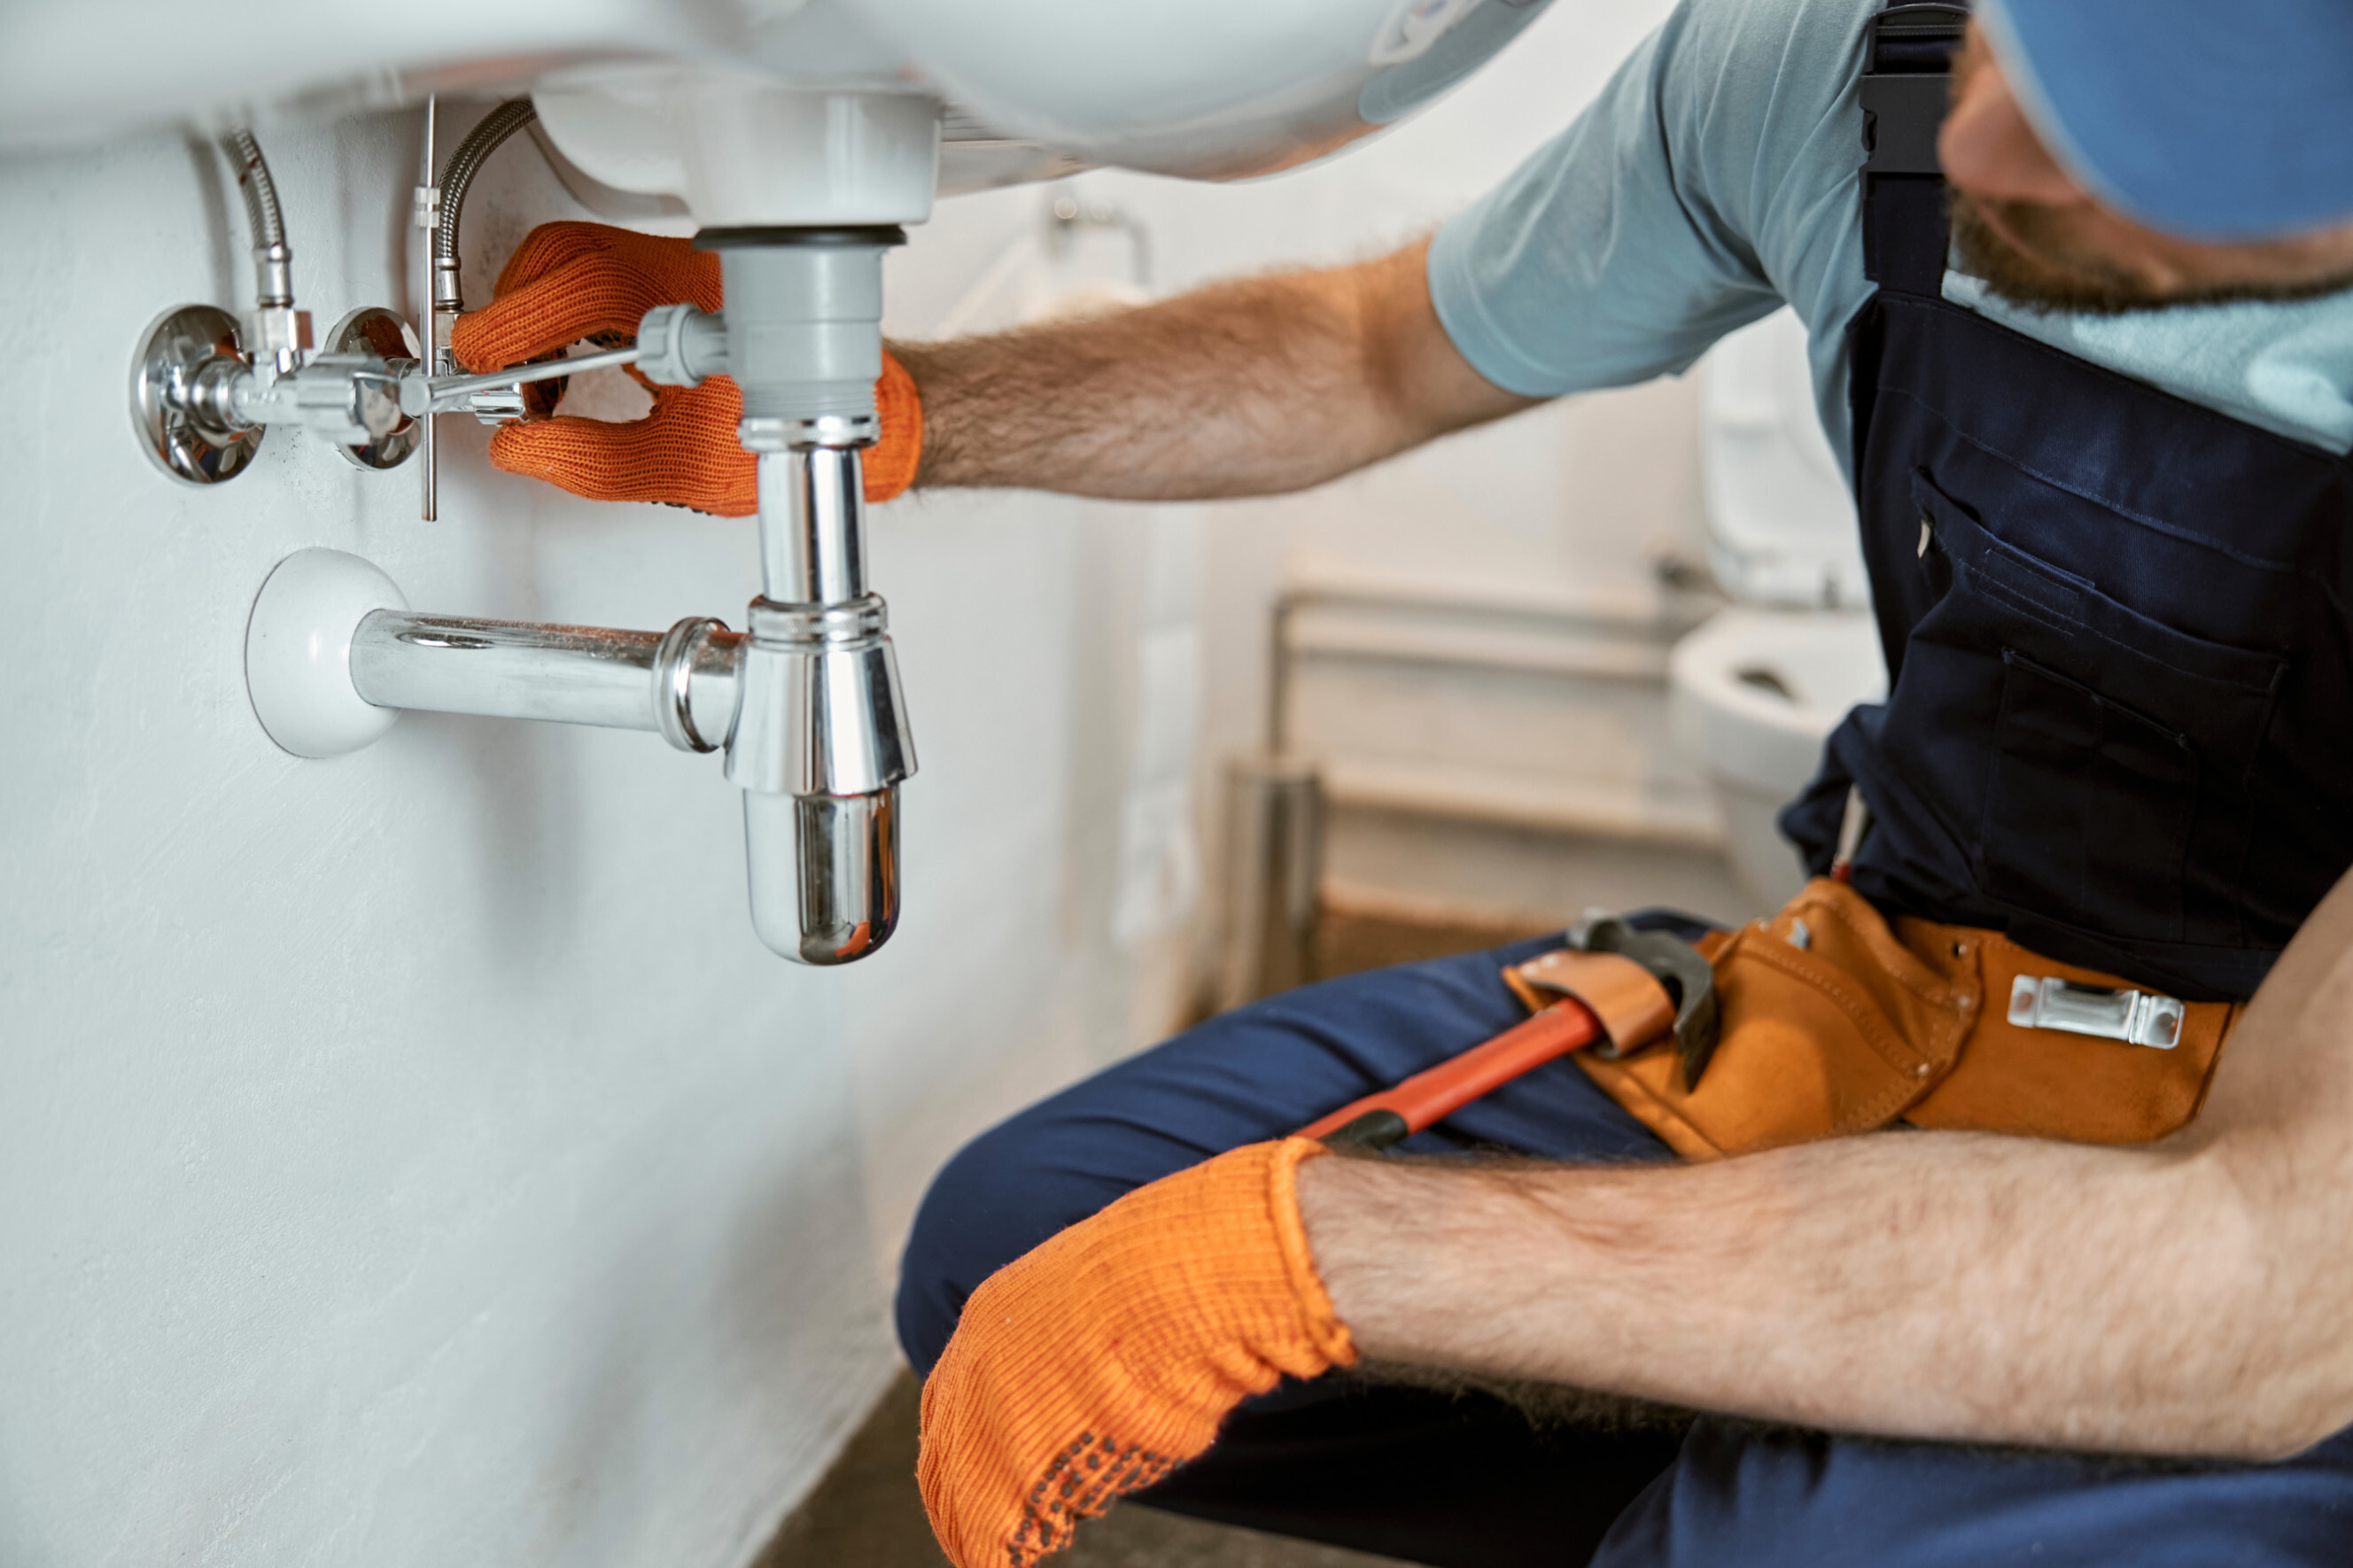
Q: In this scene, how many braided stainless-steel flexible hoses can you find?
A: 2